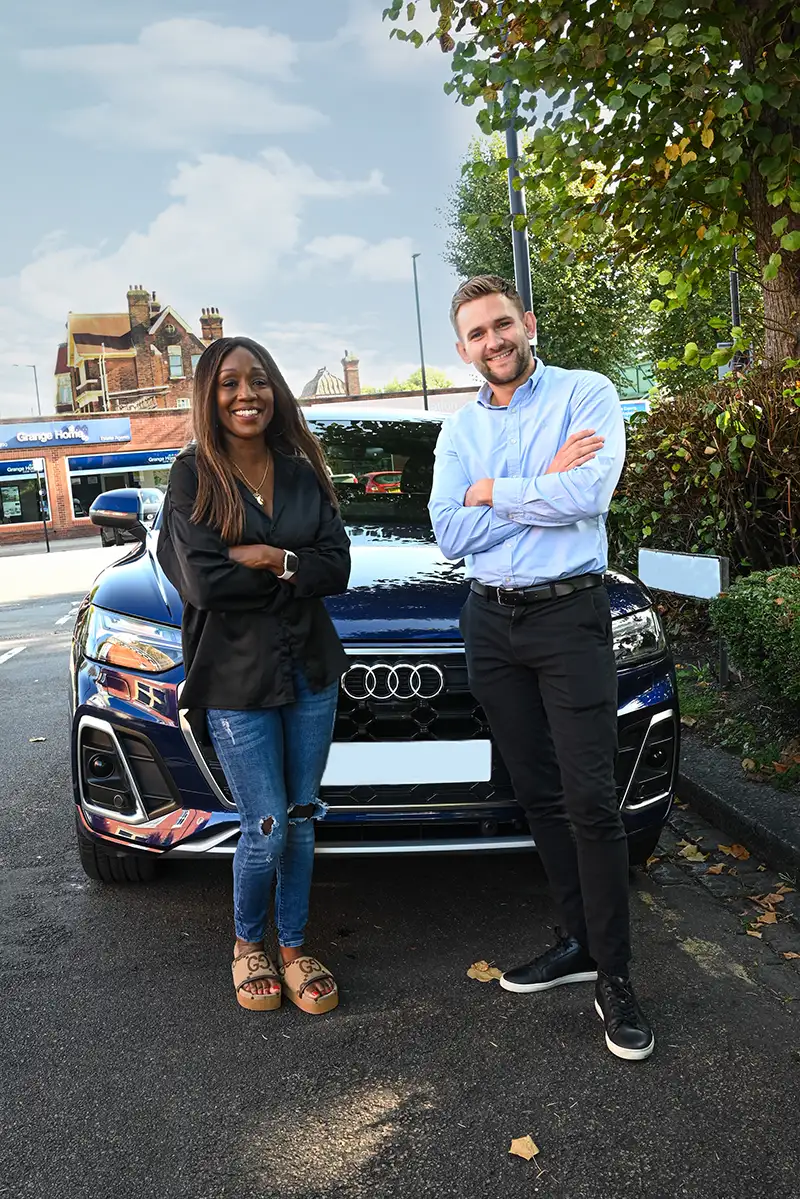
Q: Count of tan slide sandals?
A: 2